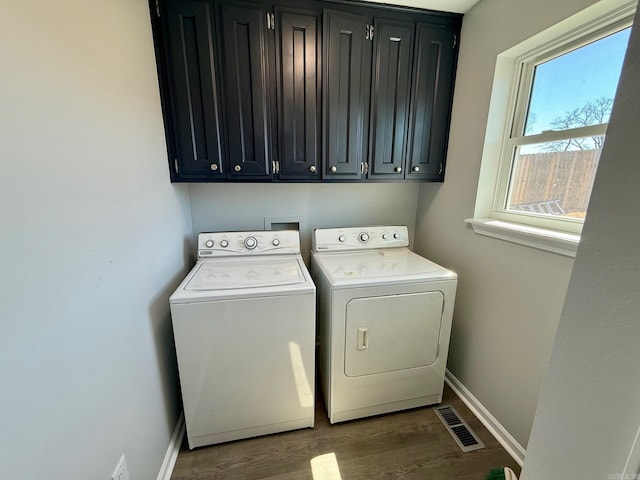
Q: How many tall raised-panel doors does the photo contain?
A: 6